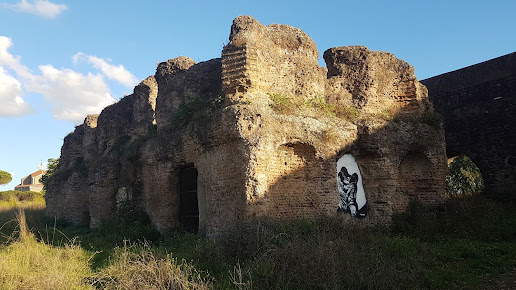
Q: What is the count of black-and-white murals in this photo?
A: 1